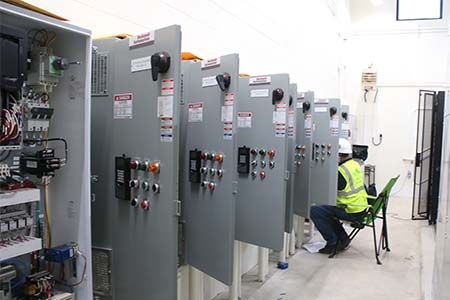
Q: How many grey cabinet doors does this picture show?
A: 7